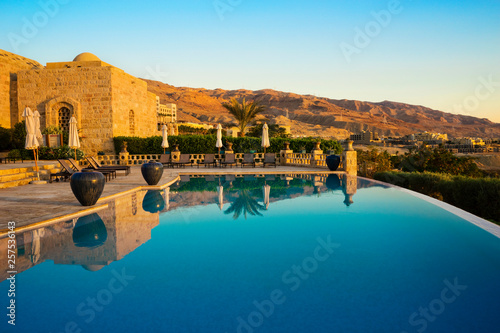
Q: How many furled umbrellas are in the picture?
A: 6